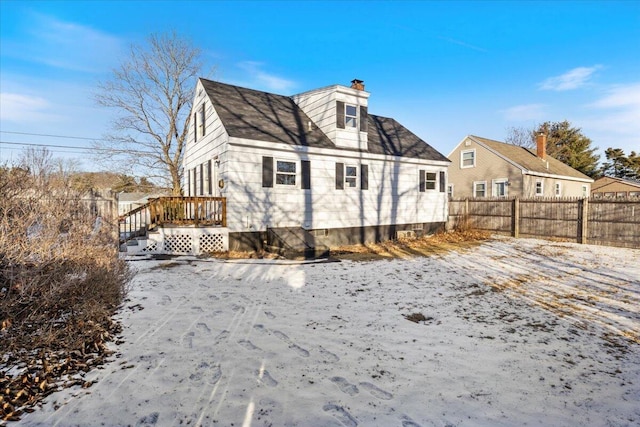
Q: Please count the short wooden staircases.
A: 1